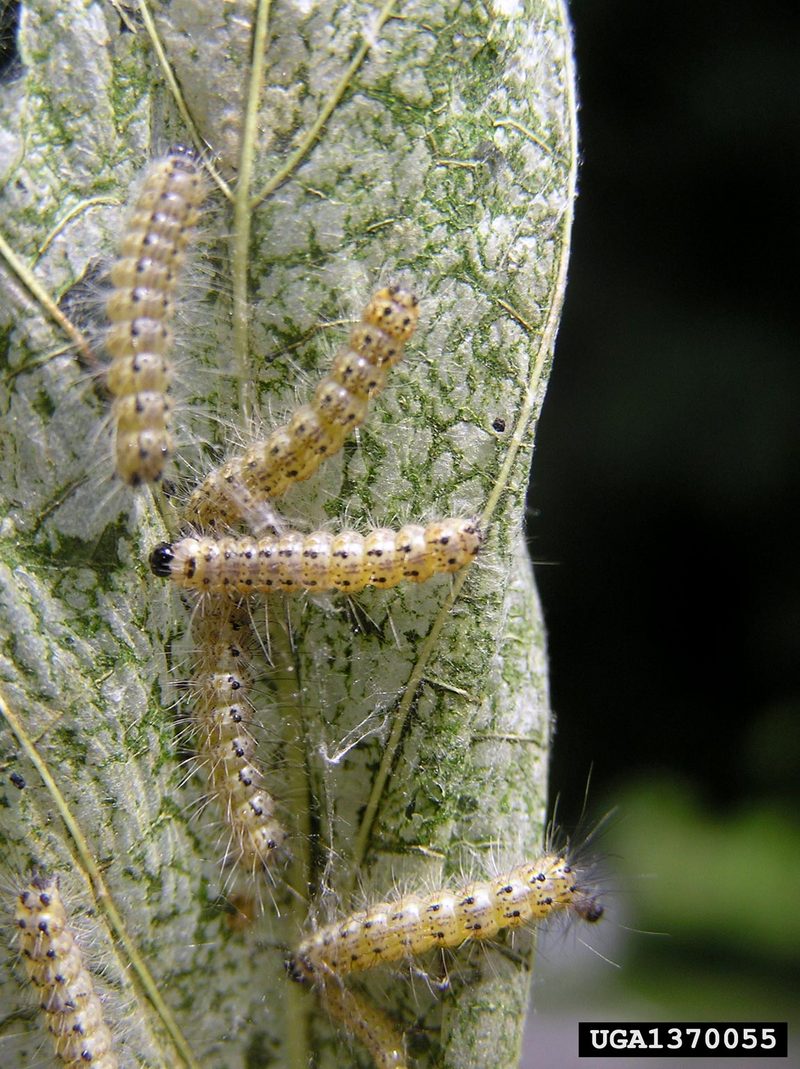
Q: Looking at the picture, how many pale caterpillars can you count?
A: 7